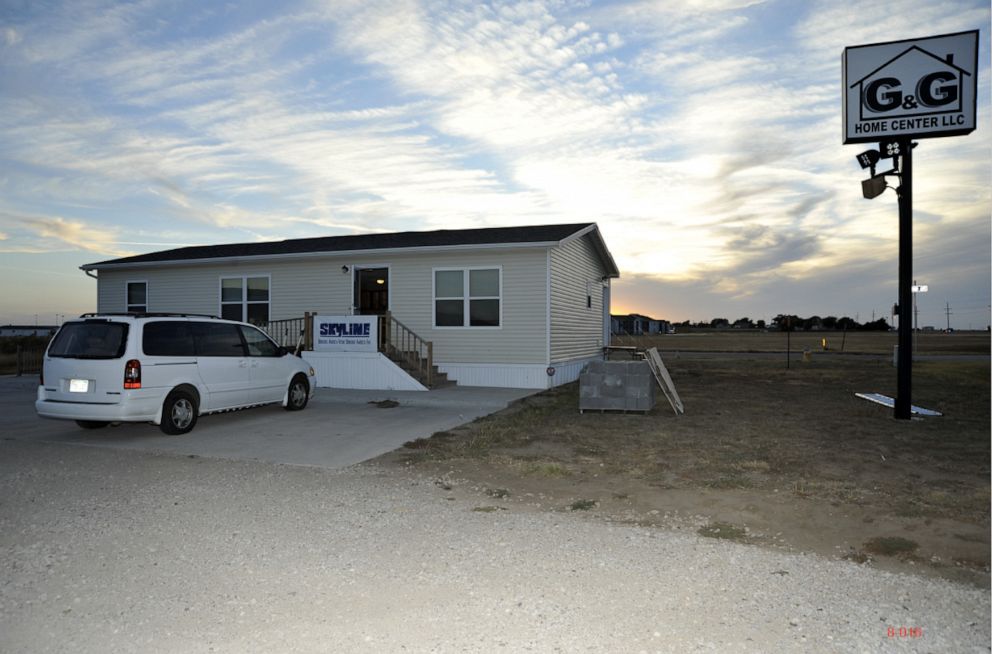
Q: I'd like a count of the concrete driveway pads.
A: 1